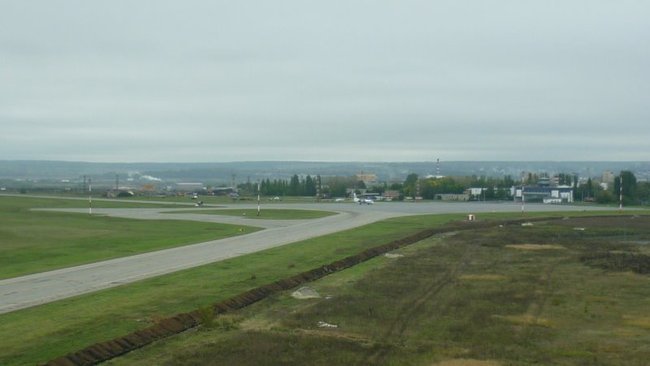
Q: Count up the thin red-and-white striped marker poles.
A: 4